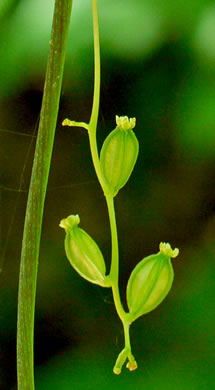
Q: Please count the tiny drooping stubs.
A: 2